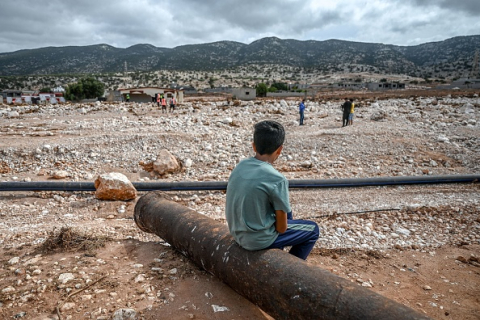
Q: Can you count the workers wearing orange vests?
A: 3